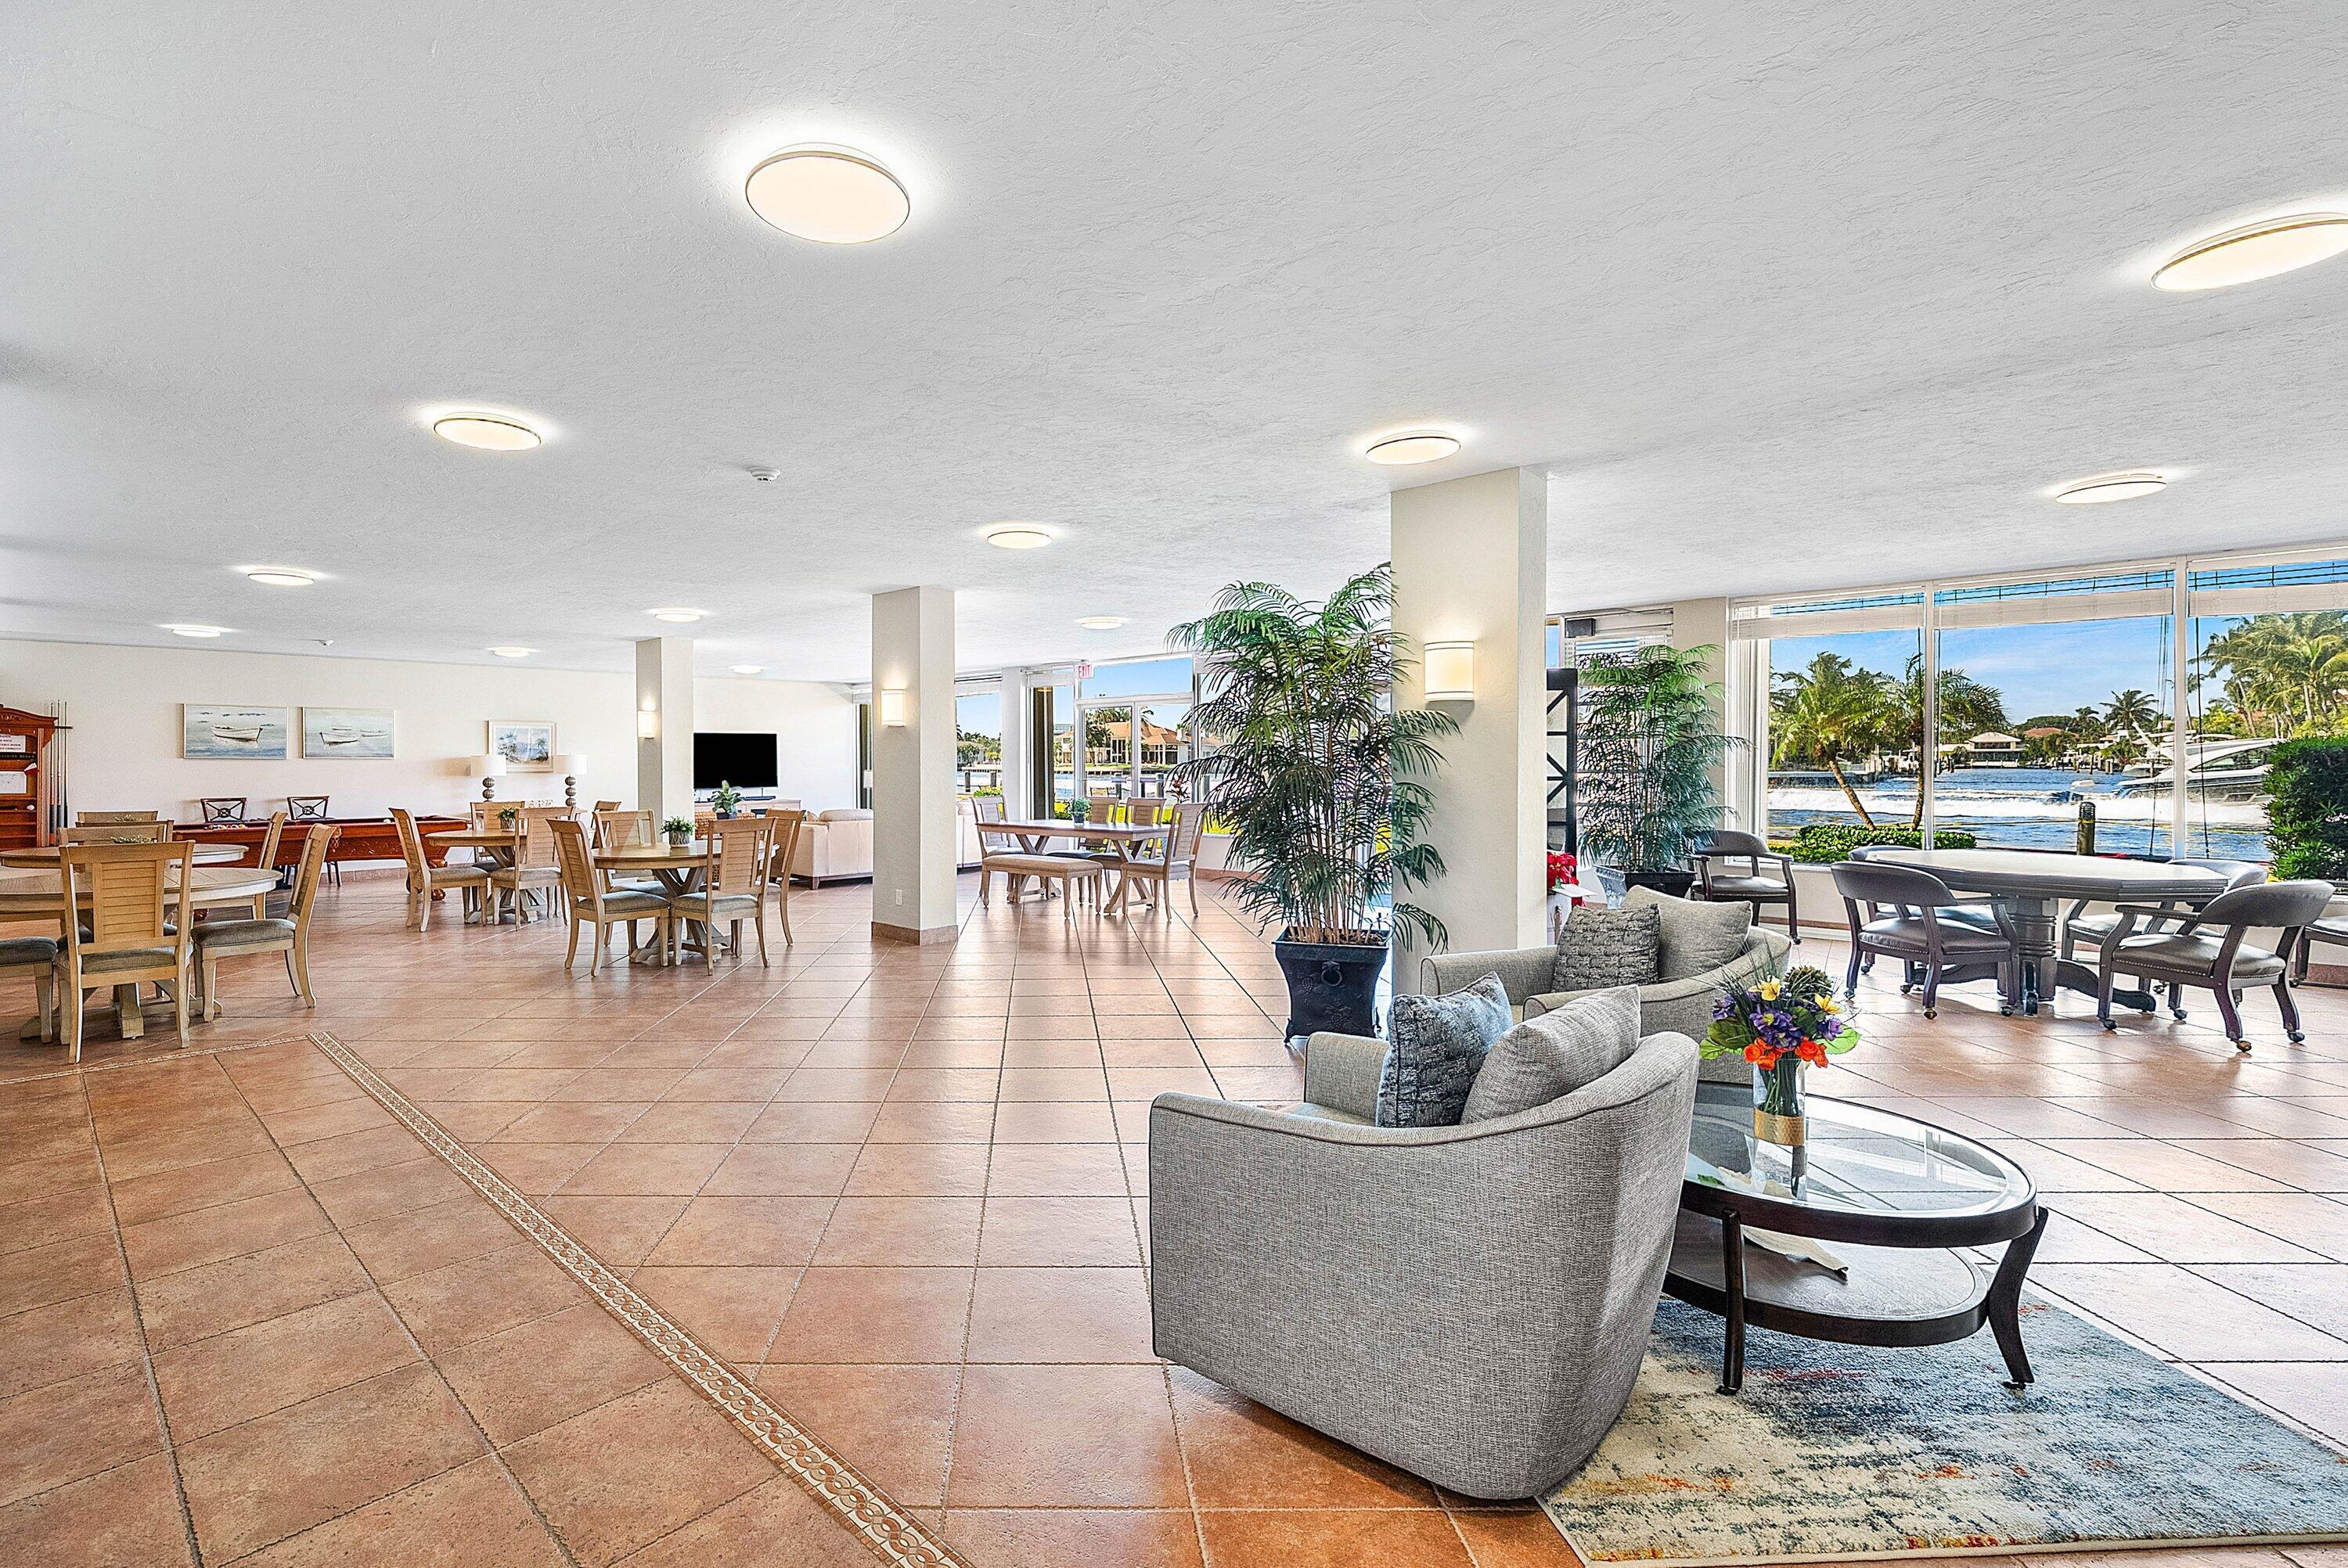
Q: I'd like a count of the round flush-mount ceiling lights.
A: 12